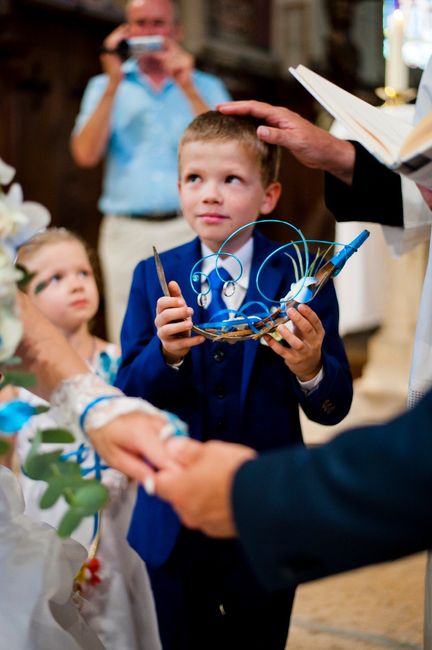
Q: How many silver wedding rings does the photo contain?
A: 2